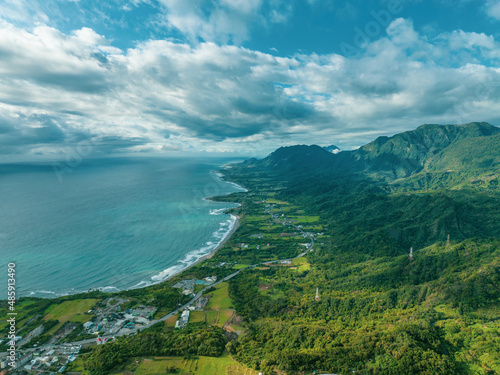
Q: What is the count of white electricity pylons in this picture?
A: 3